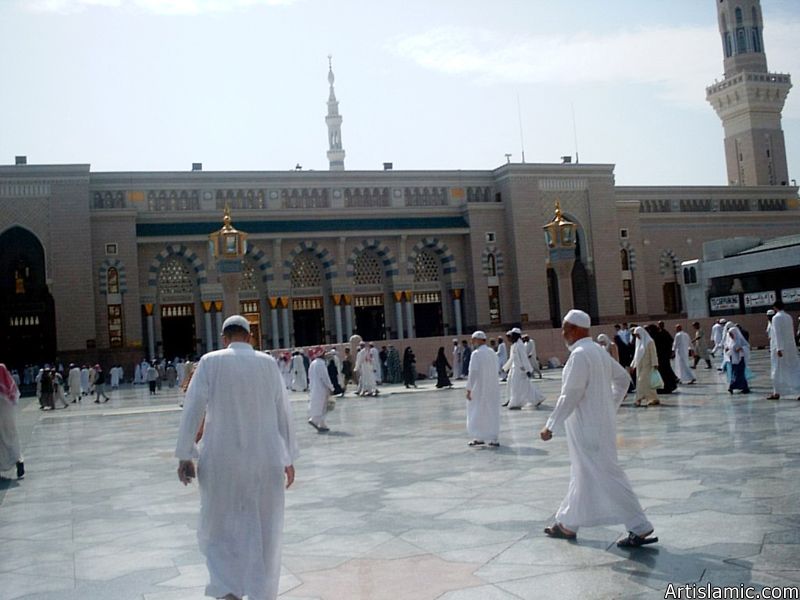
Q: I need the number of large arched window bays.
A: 5